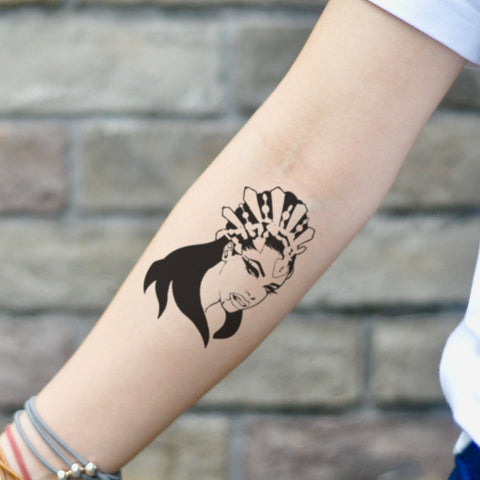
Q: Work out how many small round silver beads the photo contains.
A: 3